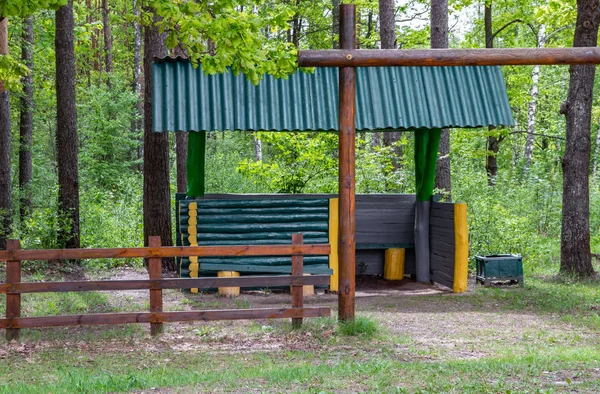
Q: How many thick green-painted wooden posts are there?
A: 2